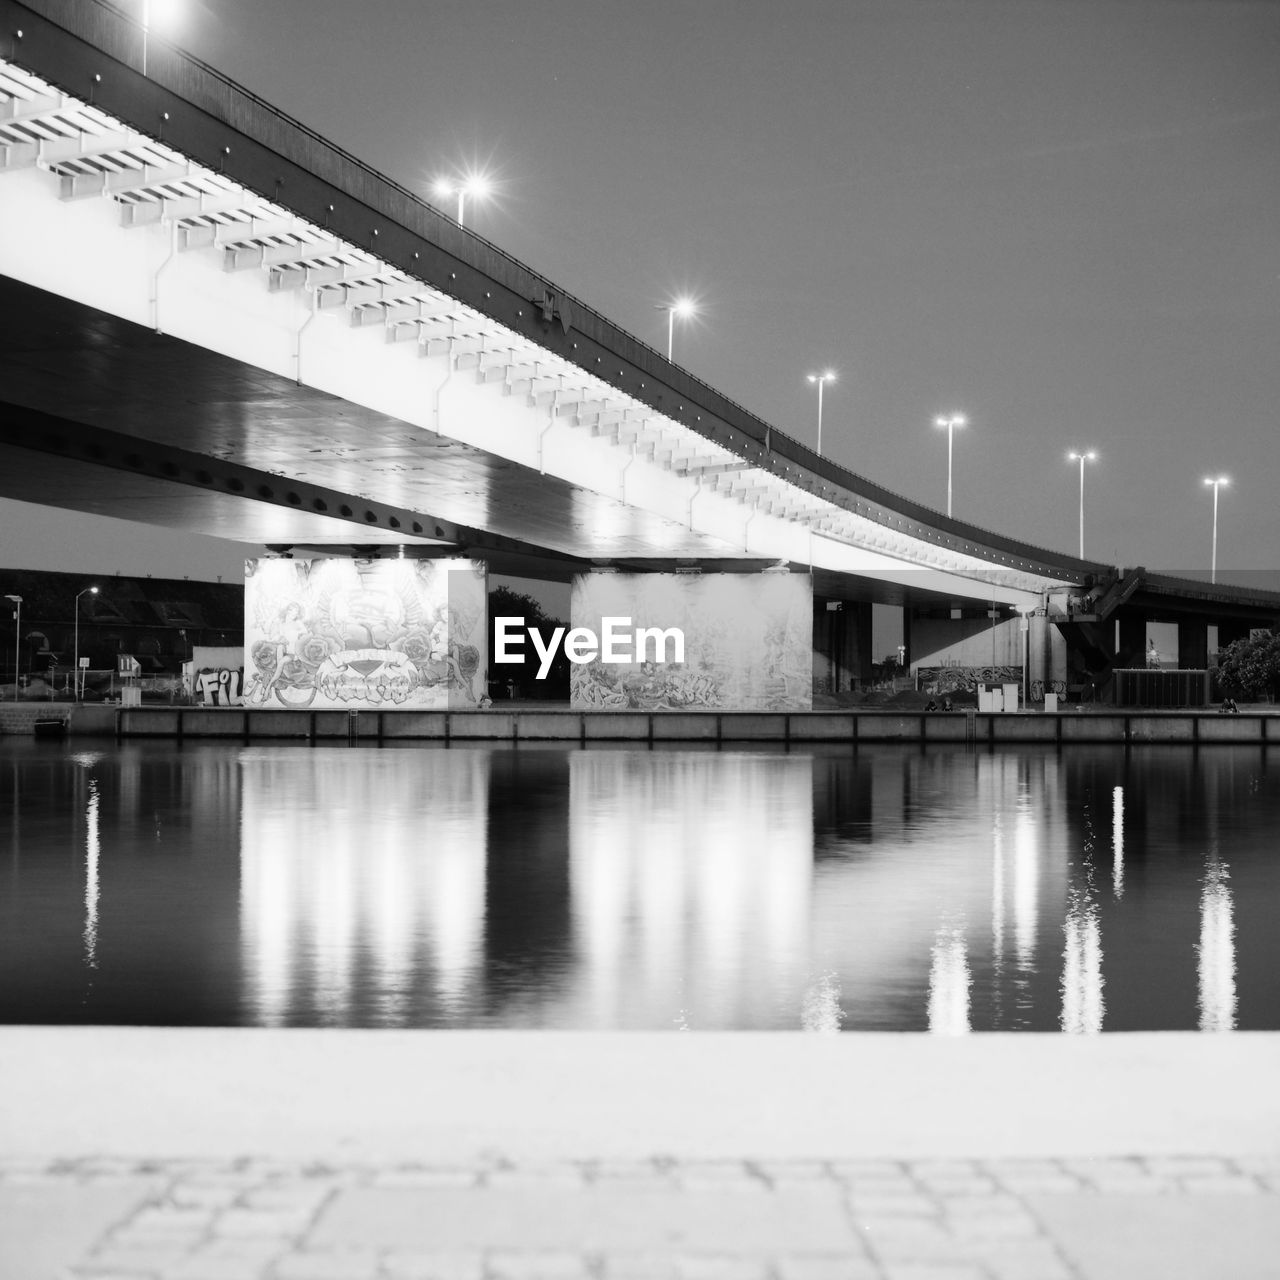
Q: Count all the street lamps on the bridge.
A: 7